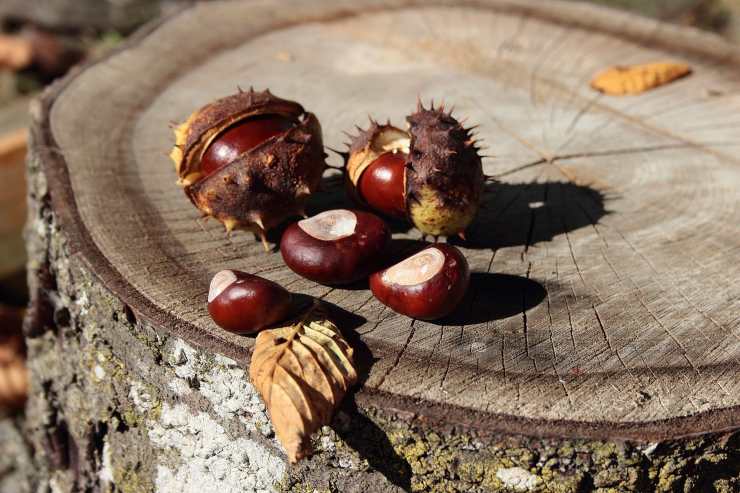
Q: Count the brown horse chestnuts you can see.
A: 5